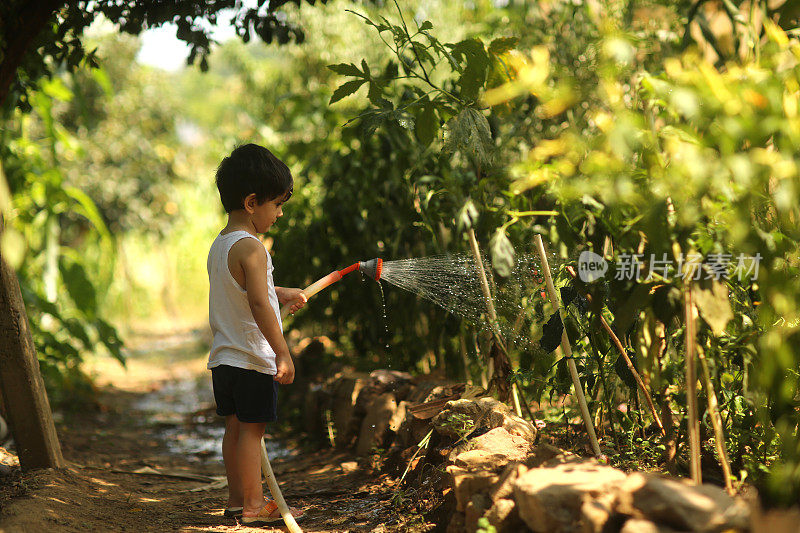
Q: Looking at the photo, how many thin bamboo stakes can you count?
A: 5